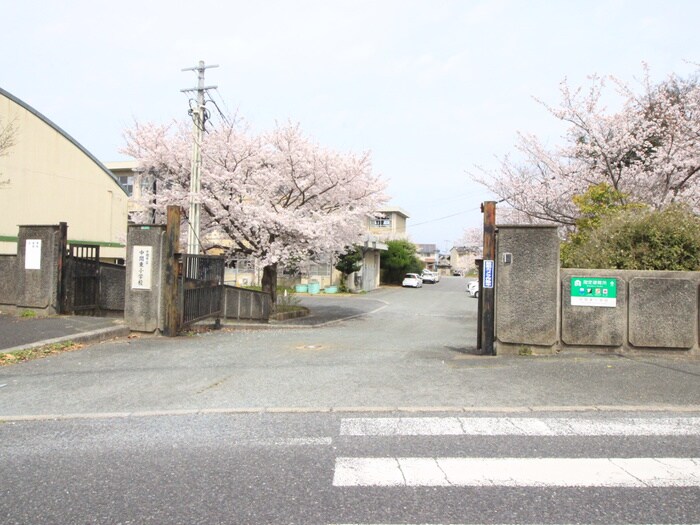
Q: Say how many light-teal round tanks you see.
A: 3